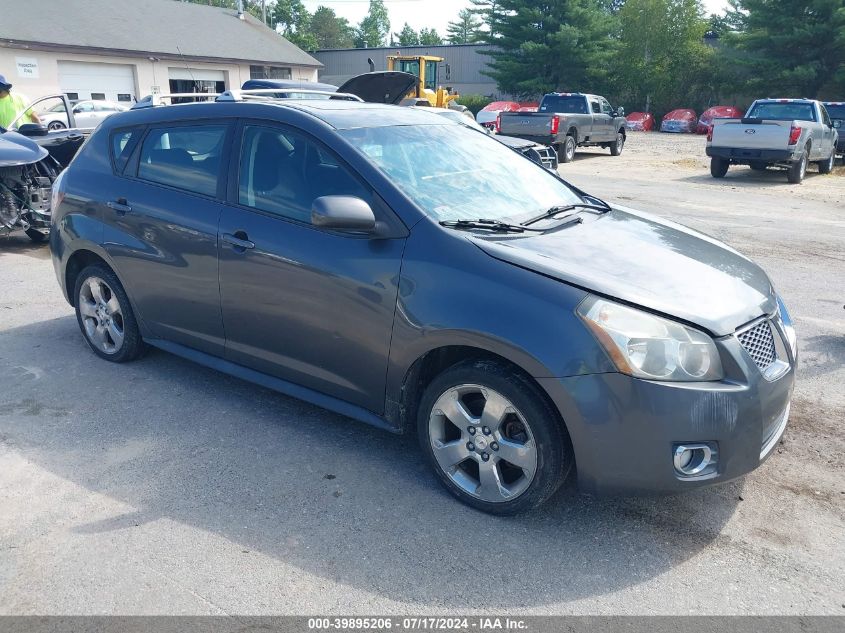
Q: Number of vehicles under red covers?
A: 5